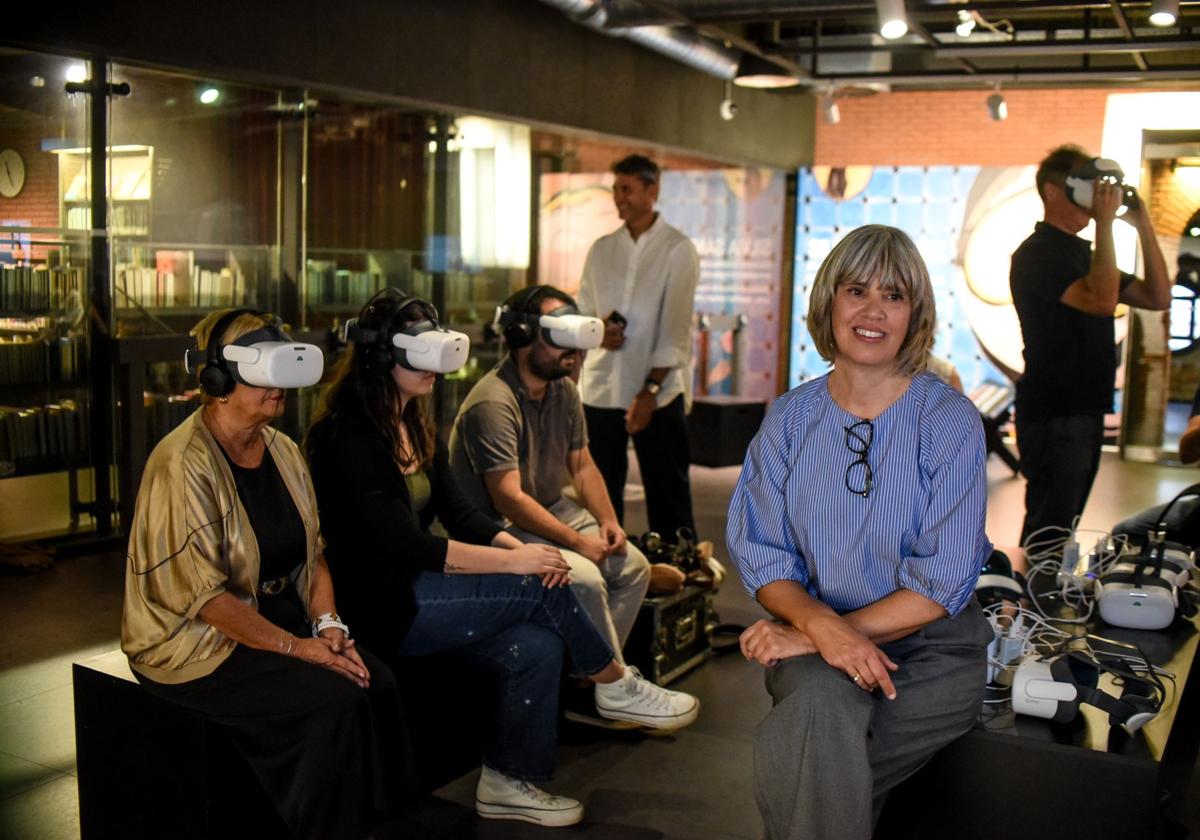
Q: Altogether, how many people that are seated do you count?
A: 4